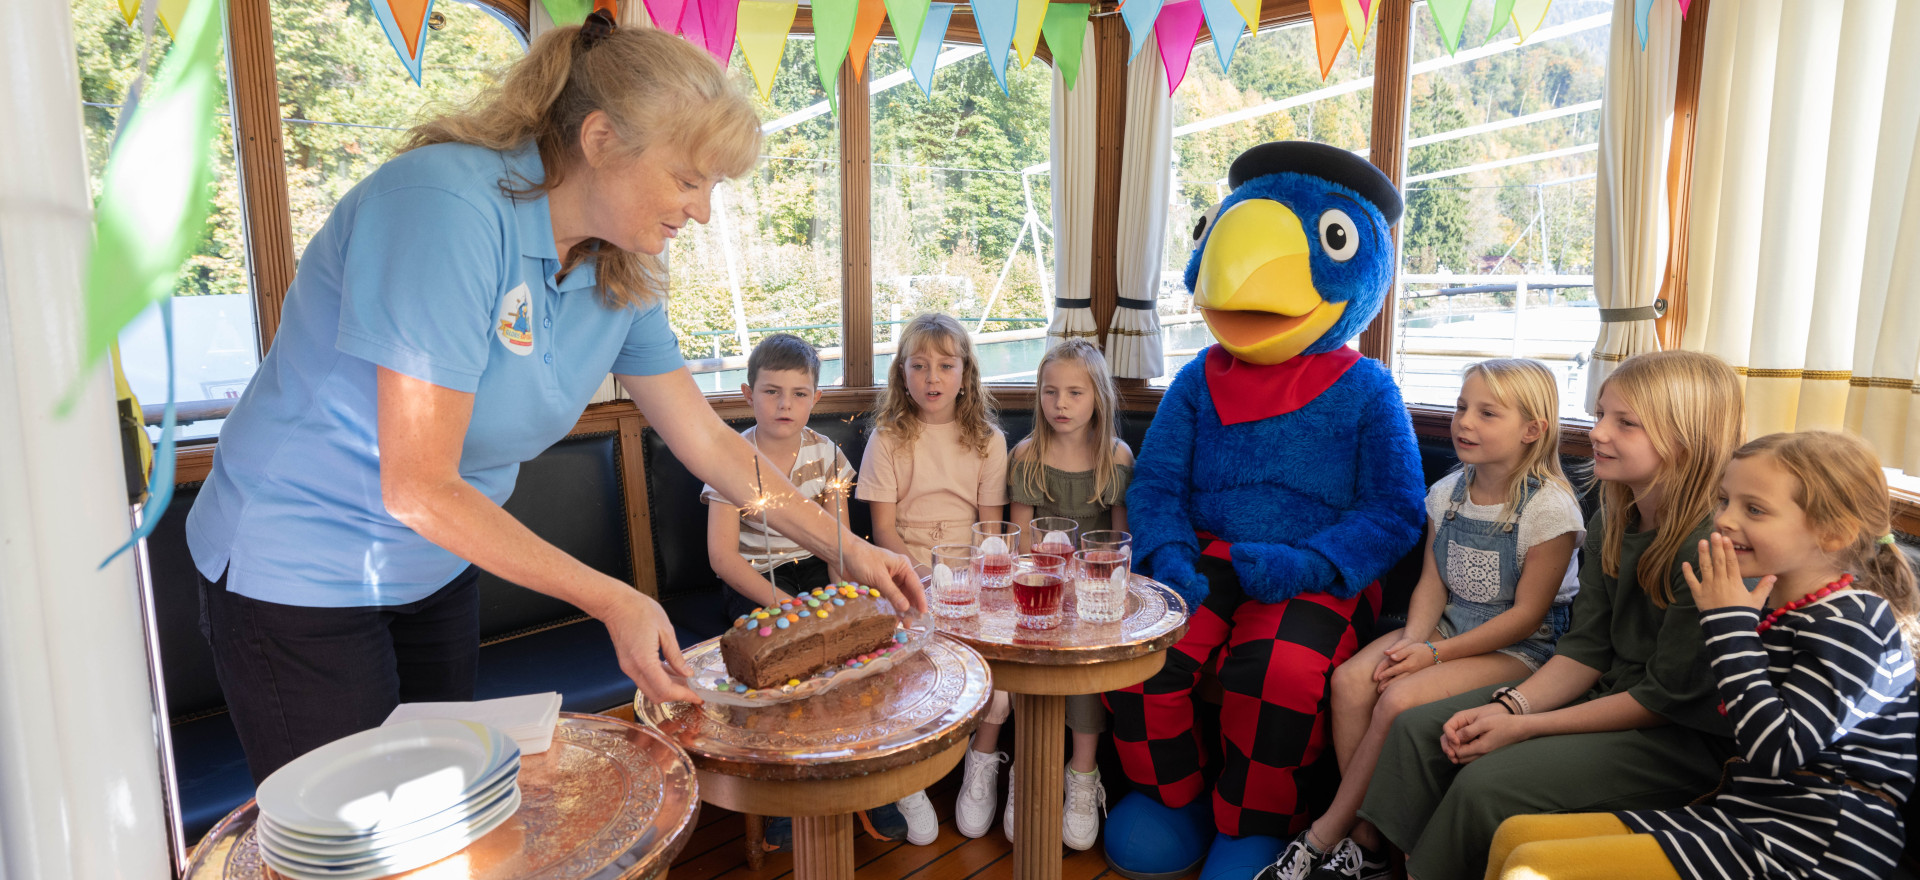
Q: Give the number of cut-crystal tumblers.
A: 6